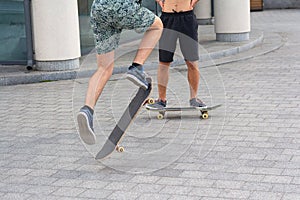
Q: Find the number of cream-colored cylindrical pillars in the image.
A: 3